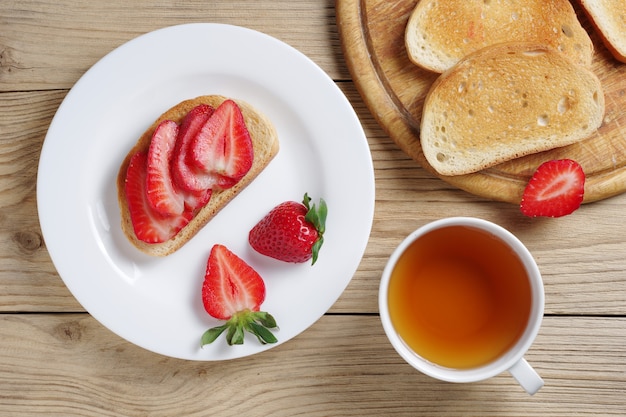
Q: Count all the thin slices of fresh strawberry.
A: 4